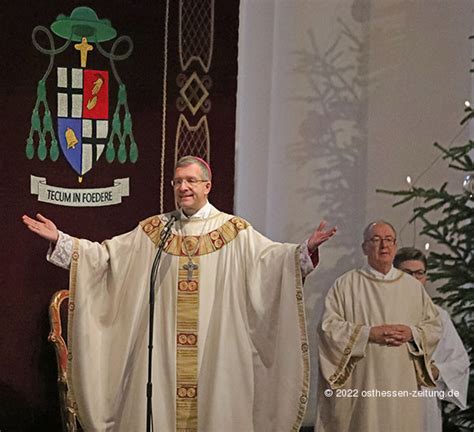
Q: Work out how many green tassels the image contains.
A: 12